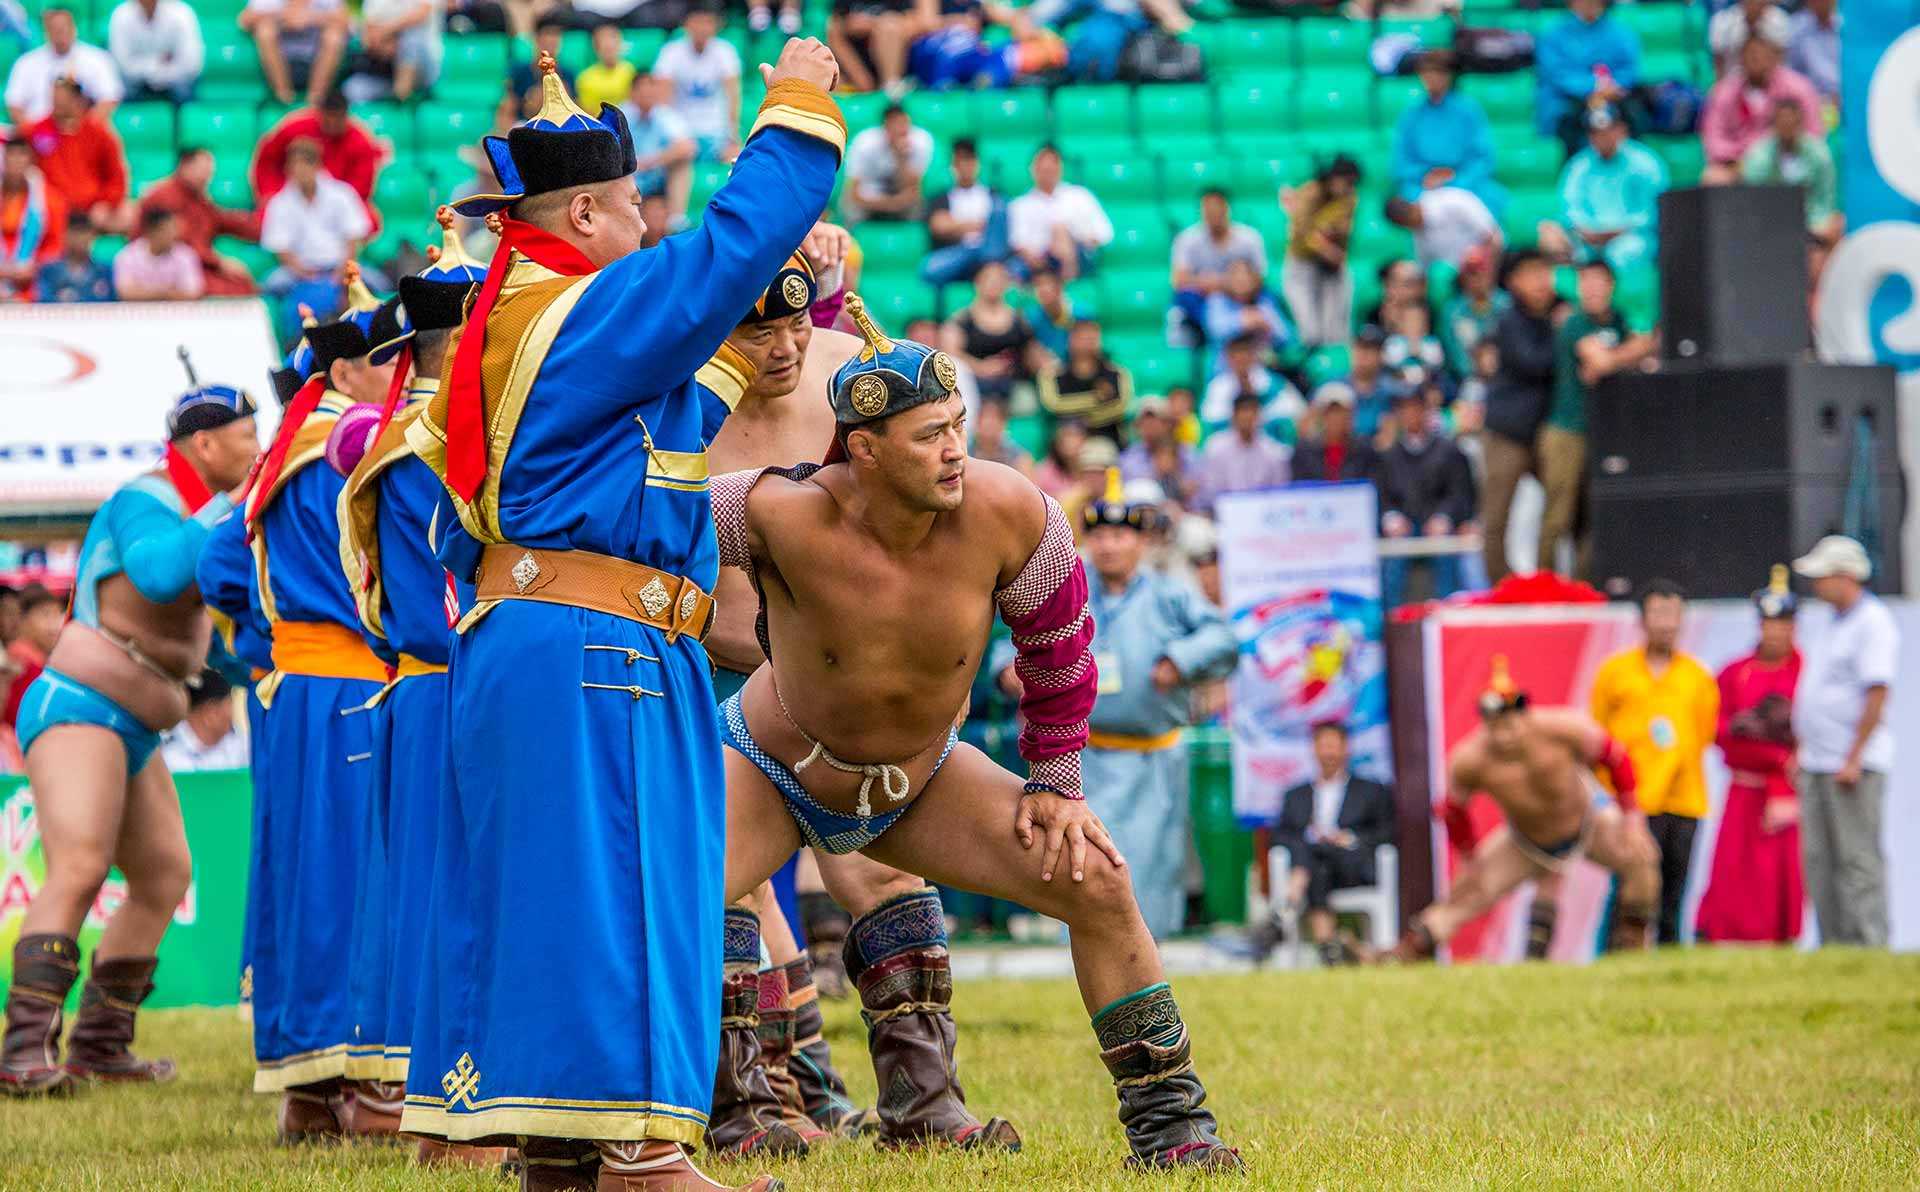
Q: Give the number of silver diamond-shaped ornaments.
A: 3